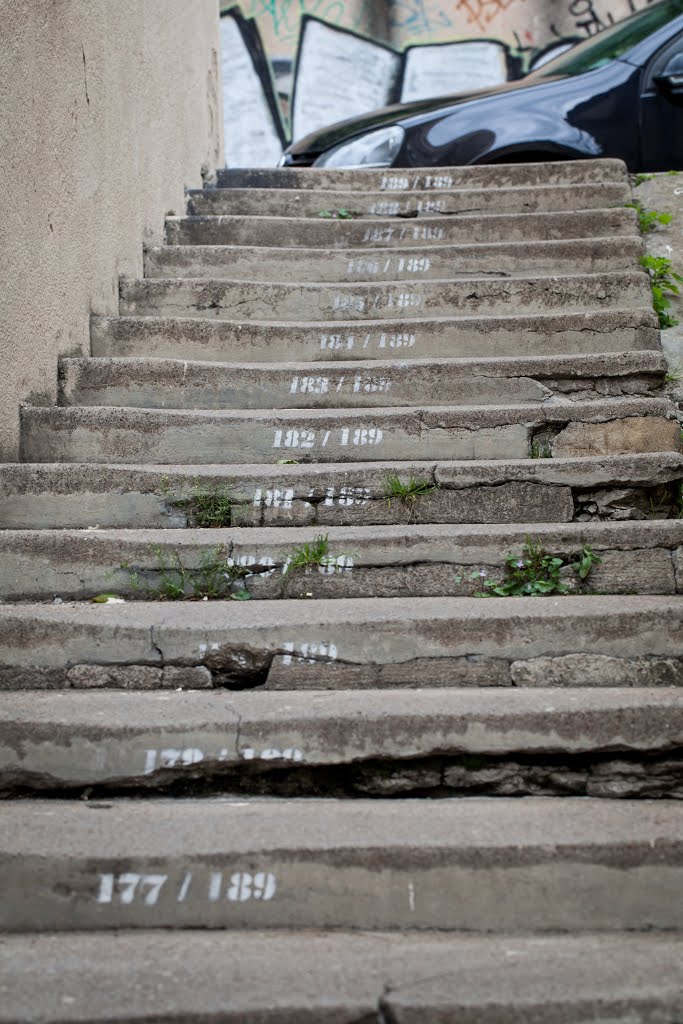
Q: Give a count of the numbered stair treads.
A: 13